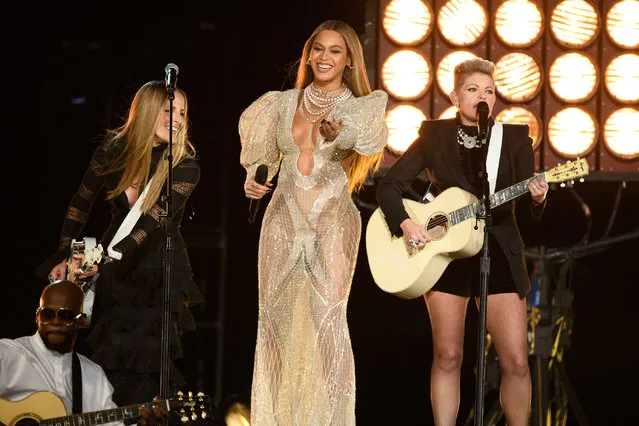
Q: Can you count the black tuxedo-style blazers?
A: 1